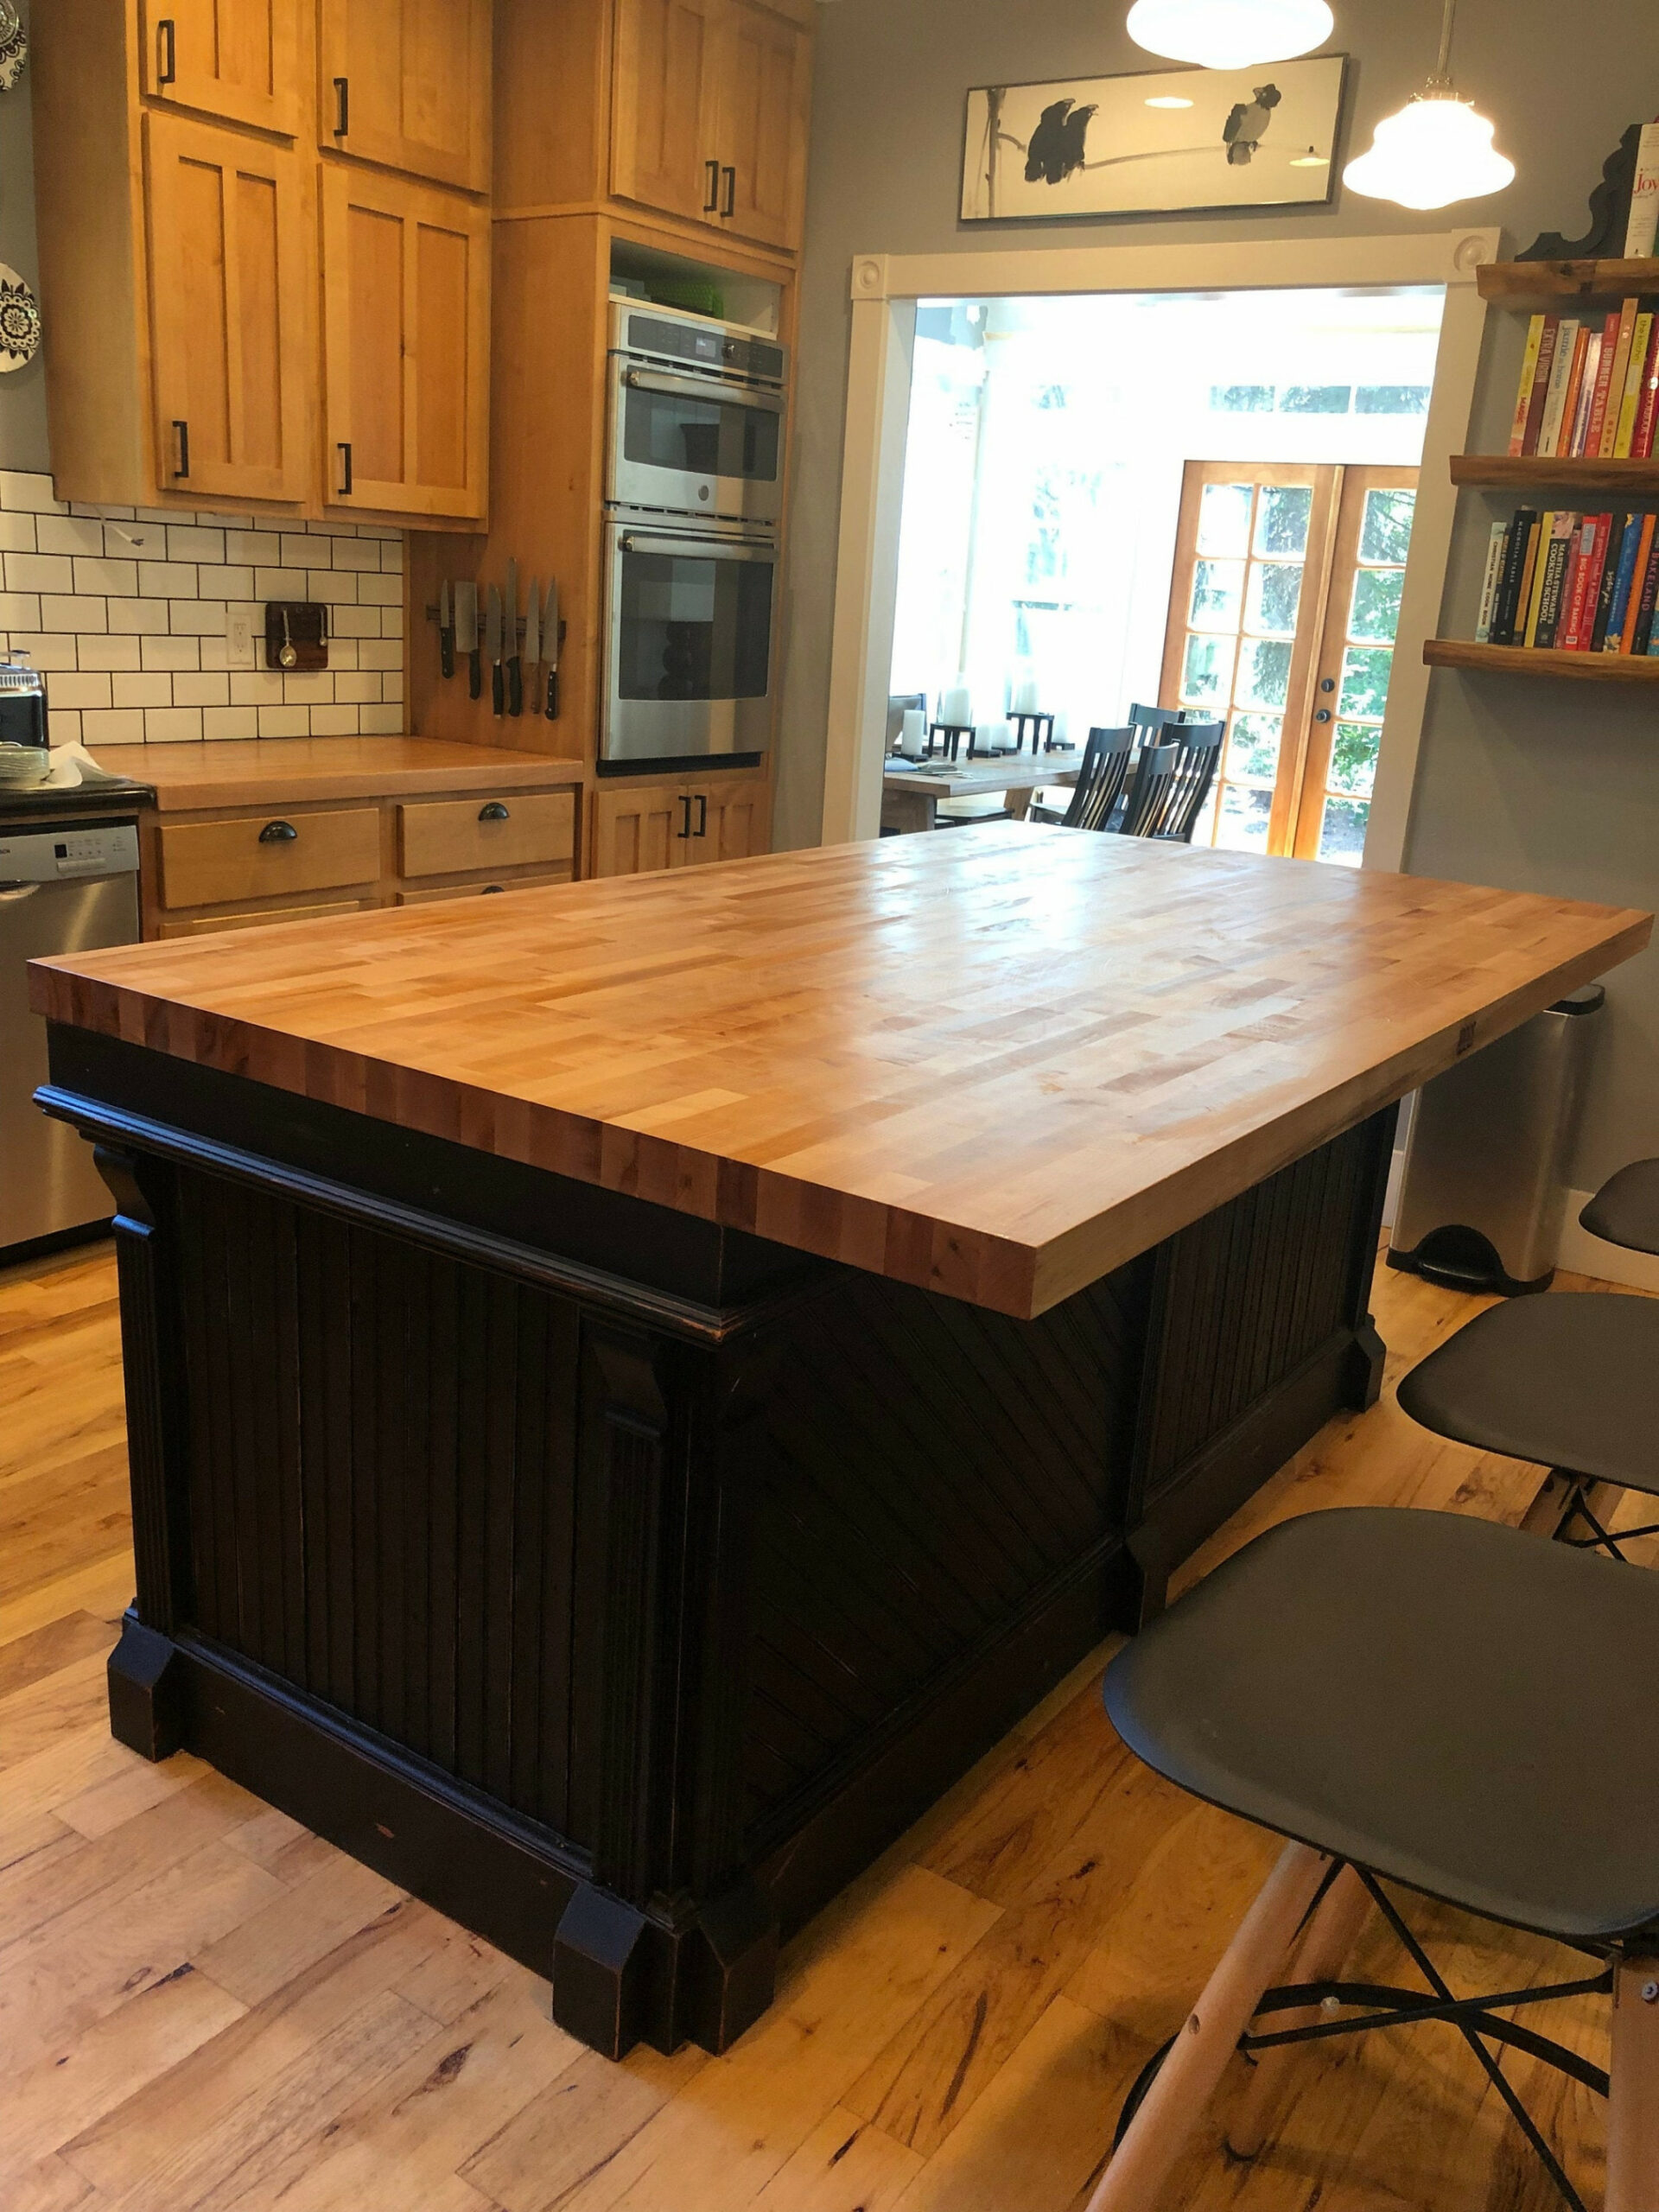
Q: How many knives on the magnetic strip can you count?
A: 6